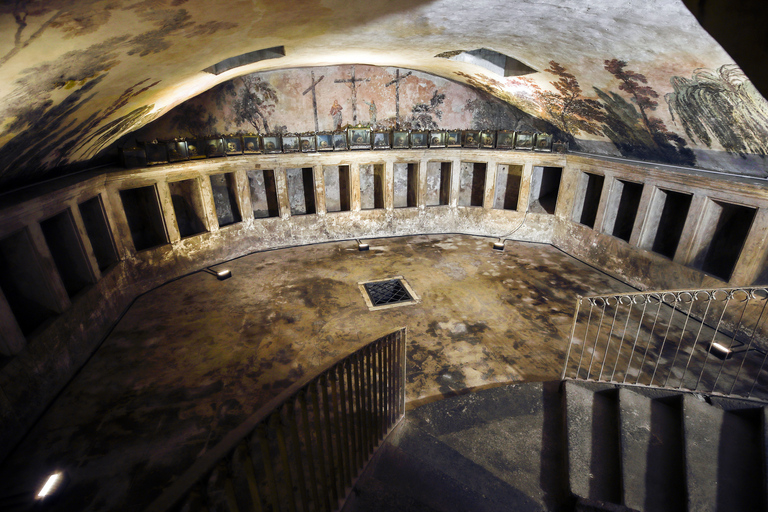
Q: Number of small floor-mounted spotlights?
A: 5